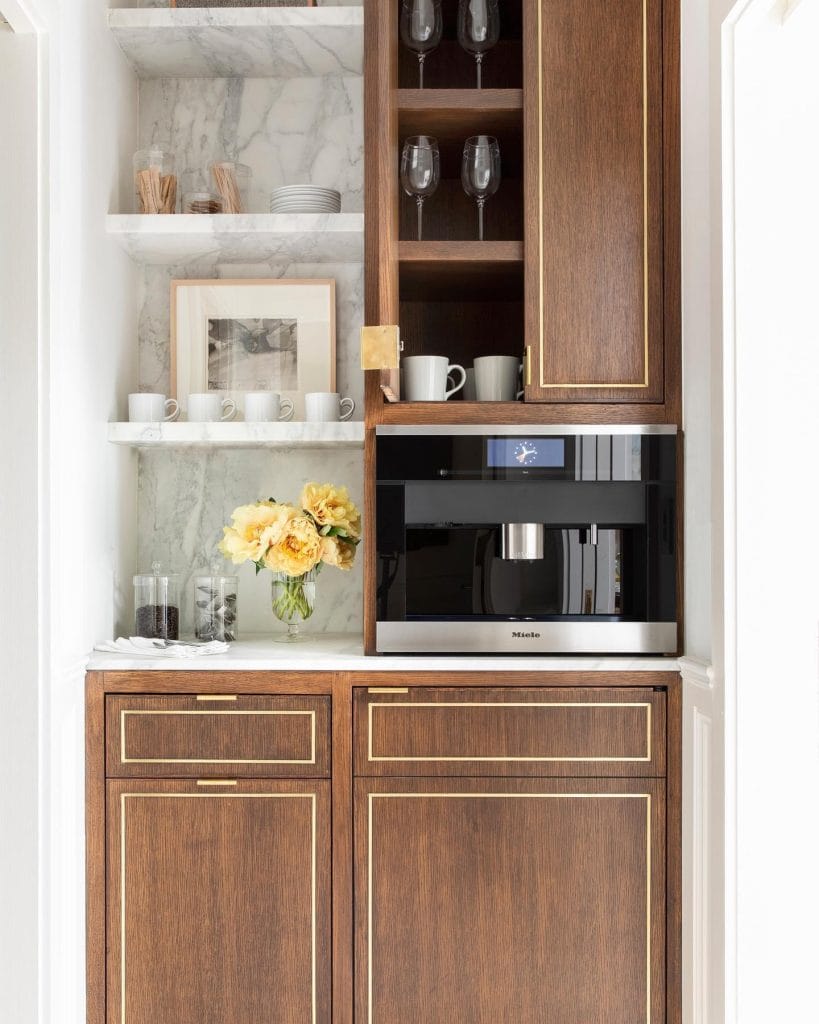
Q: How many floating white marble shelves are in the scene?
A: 3